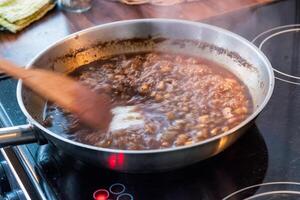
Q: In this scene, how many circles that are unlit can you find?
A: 2